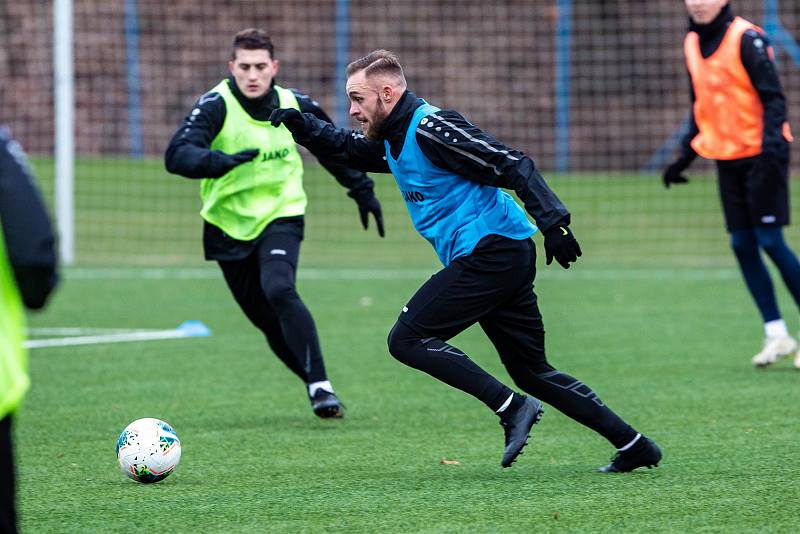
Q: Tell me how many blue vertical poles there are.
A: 4